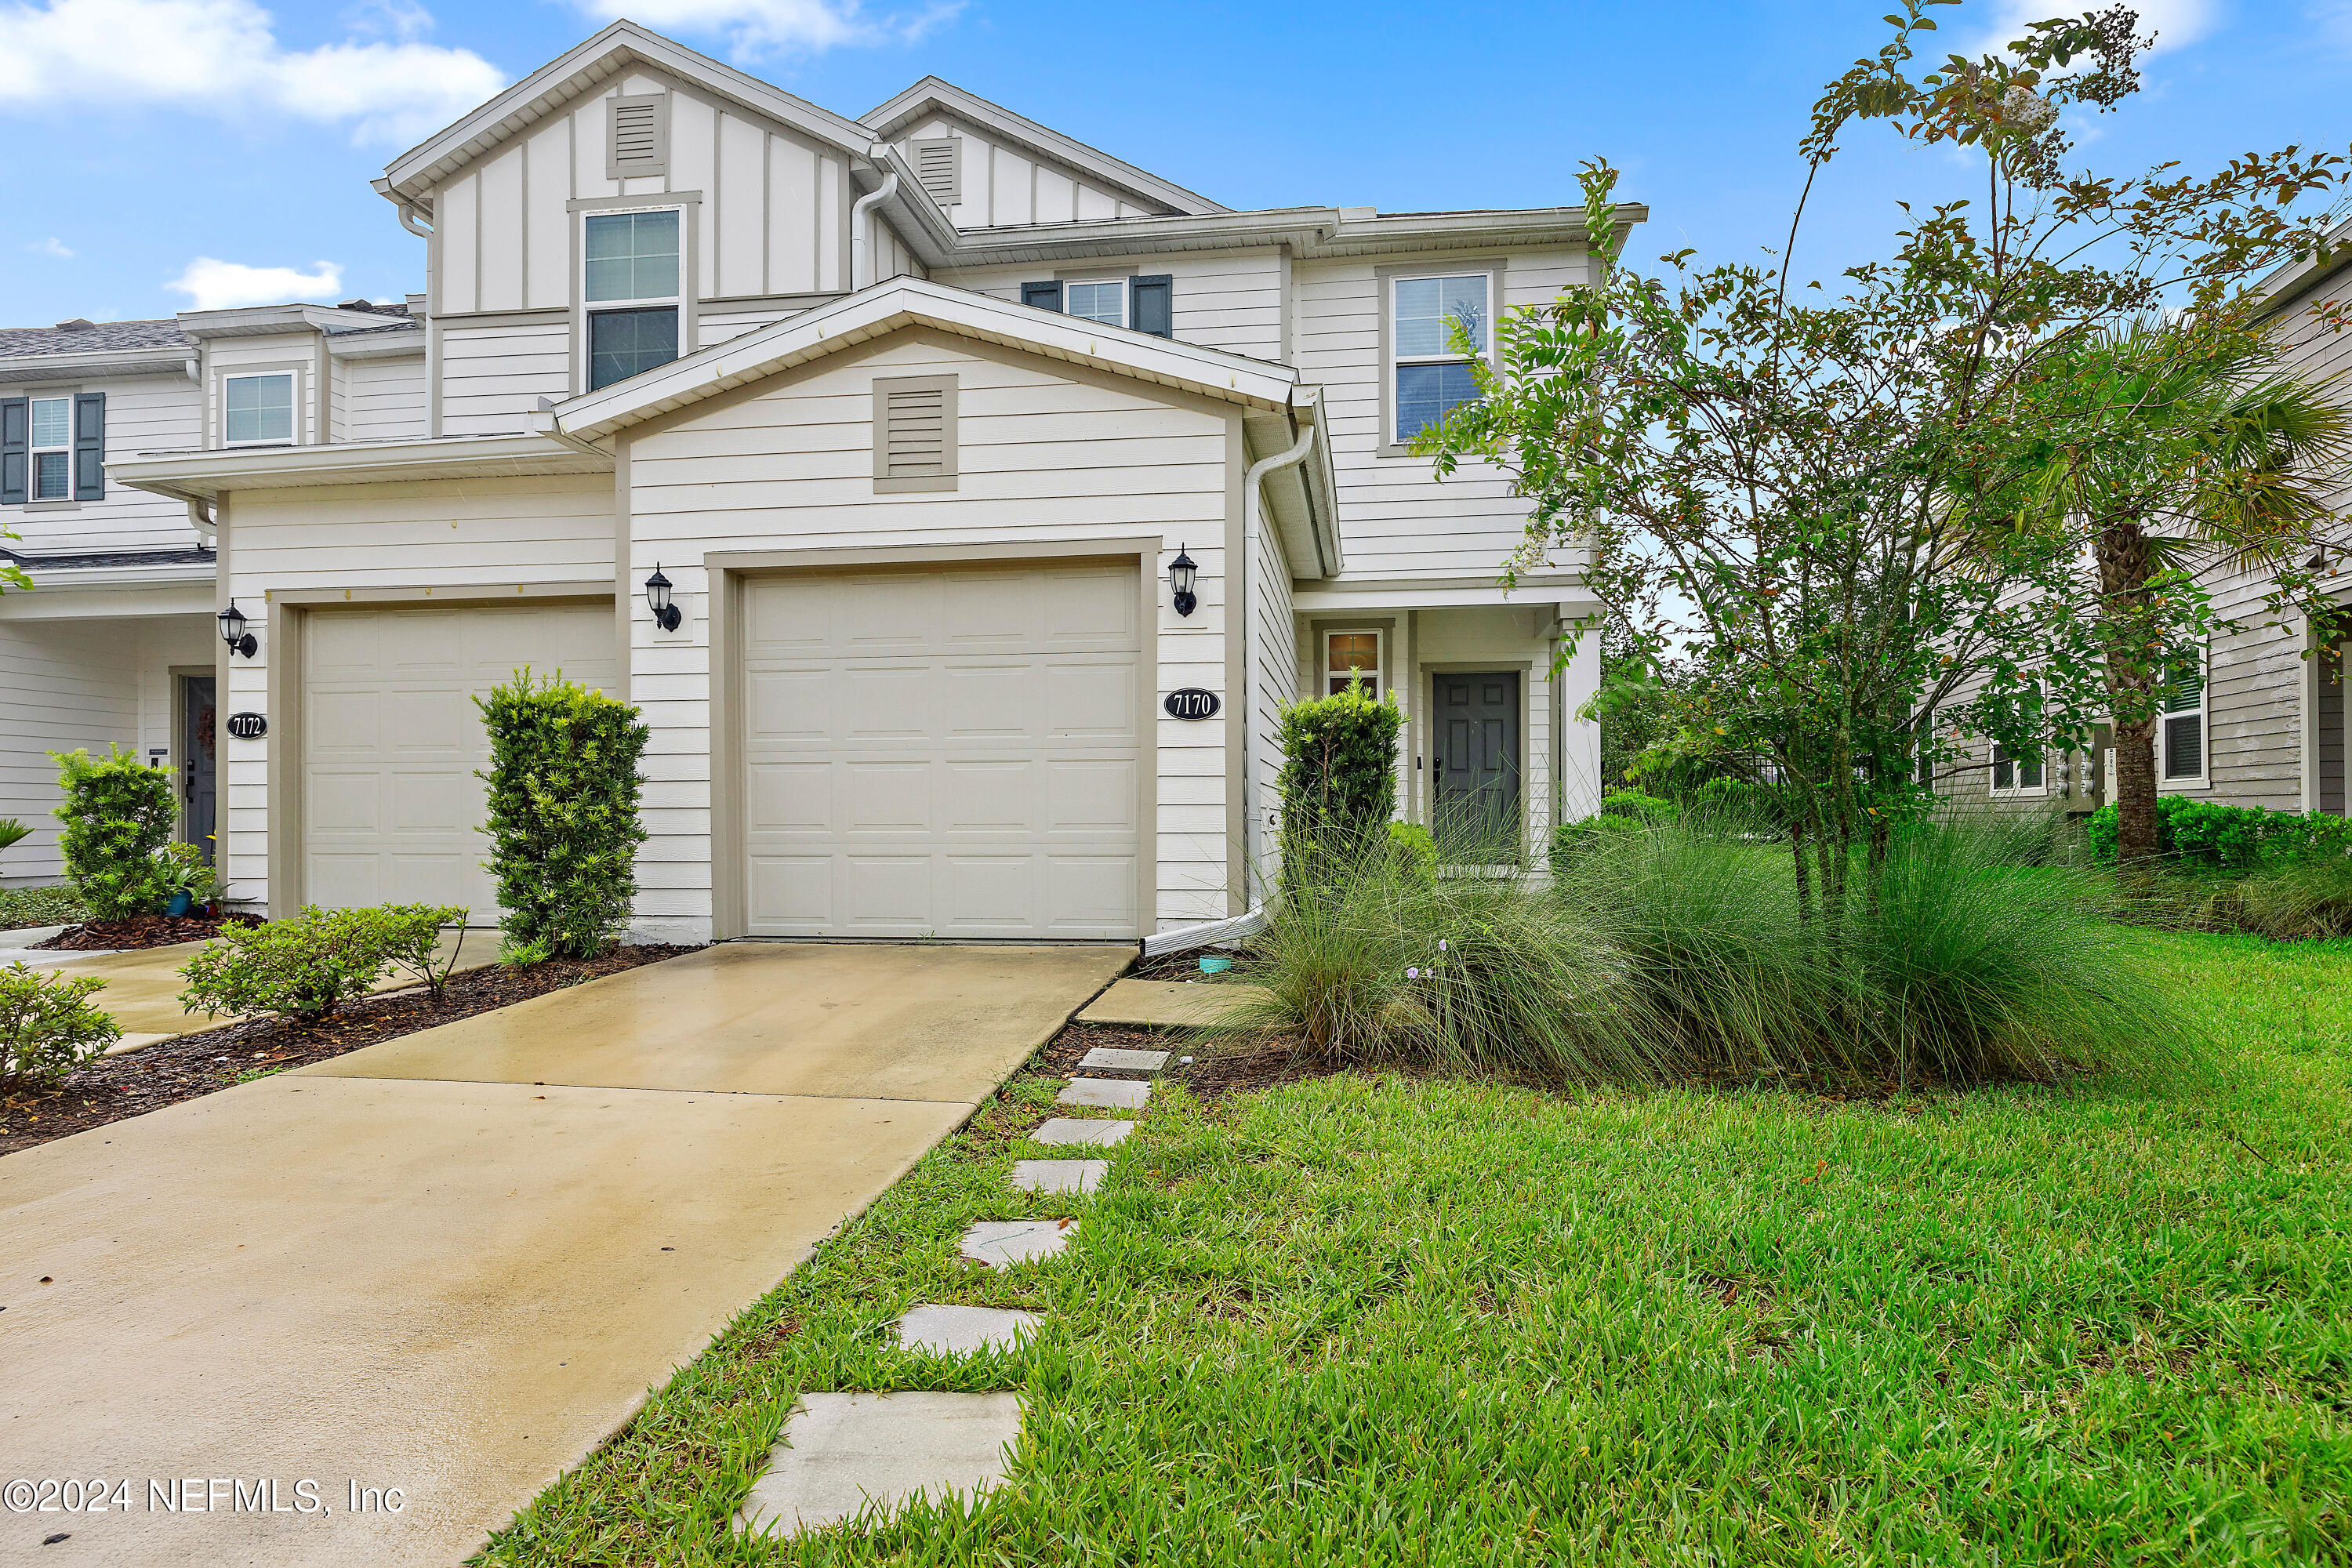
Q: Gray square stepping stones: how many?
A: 7